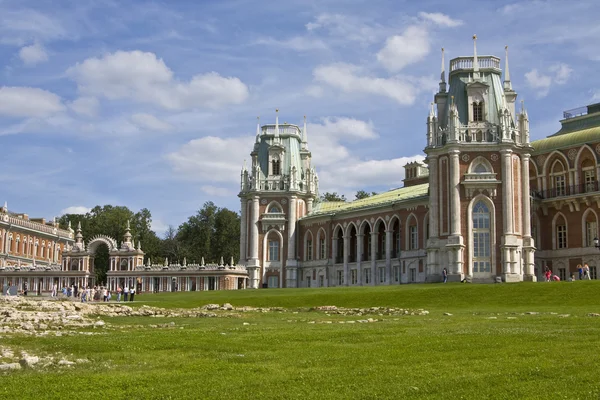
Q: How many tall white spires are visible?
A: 6